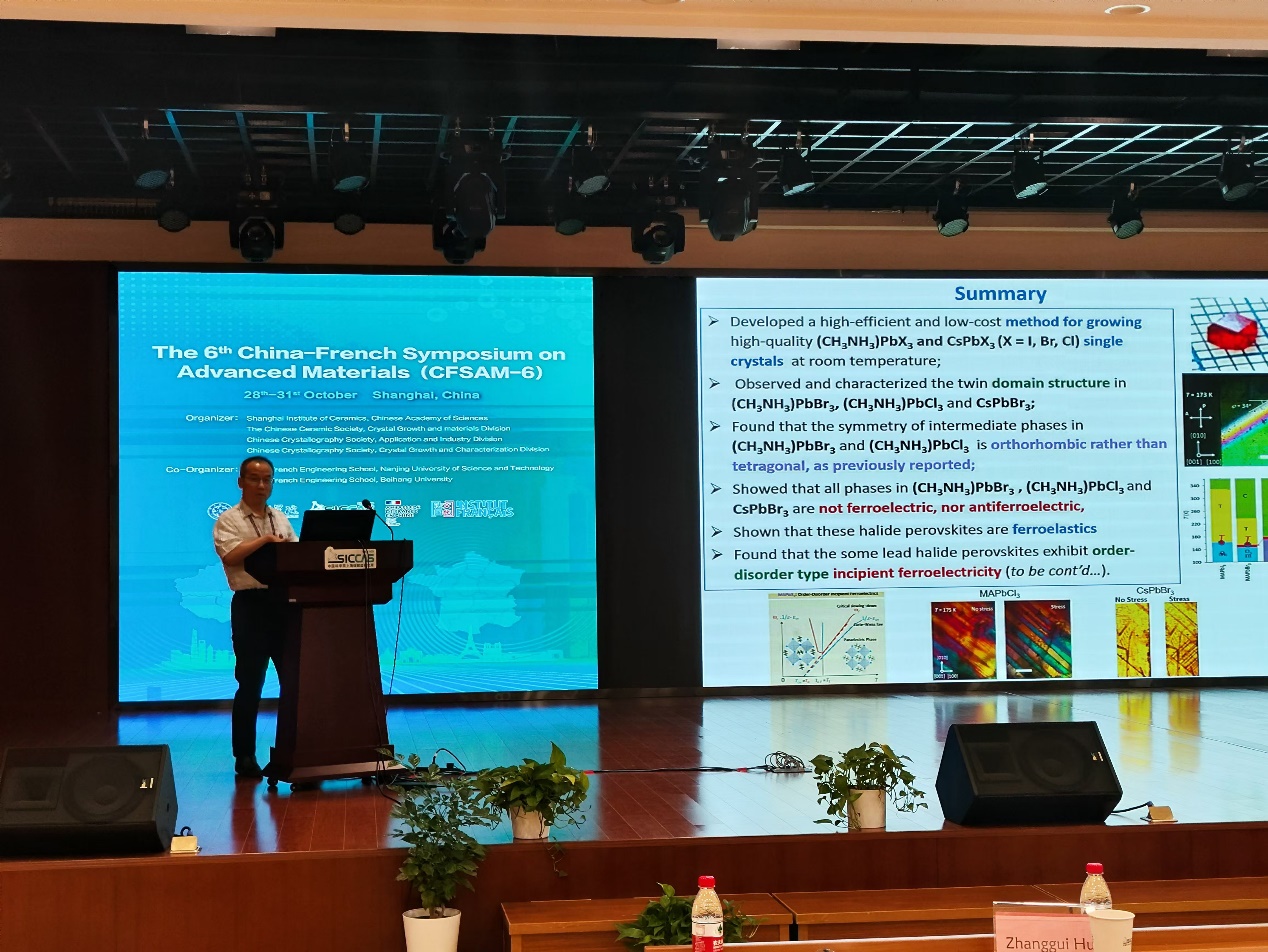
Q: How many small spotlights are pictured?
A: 11